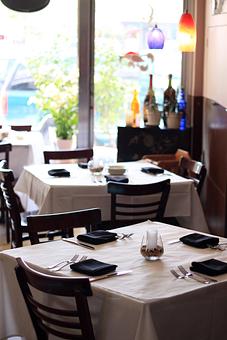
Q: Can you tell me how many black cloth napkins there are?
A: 8